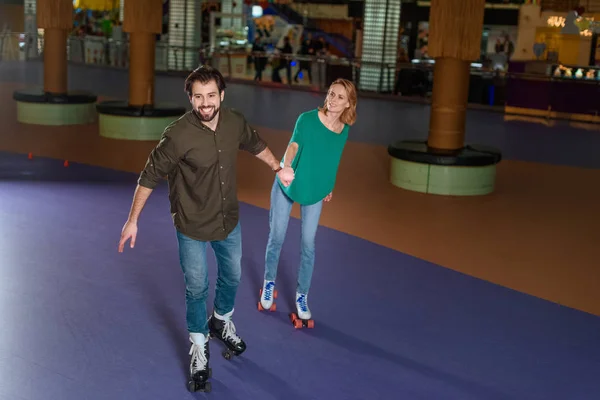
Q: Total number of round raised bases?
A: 3